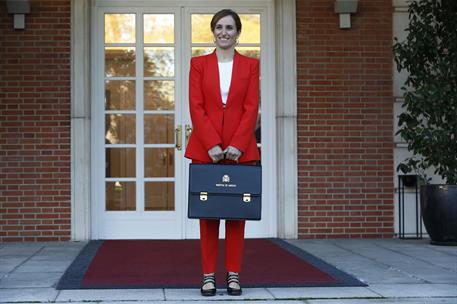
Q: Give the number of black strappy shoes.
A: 2